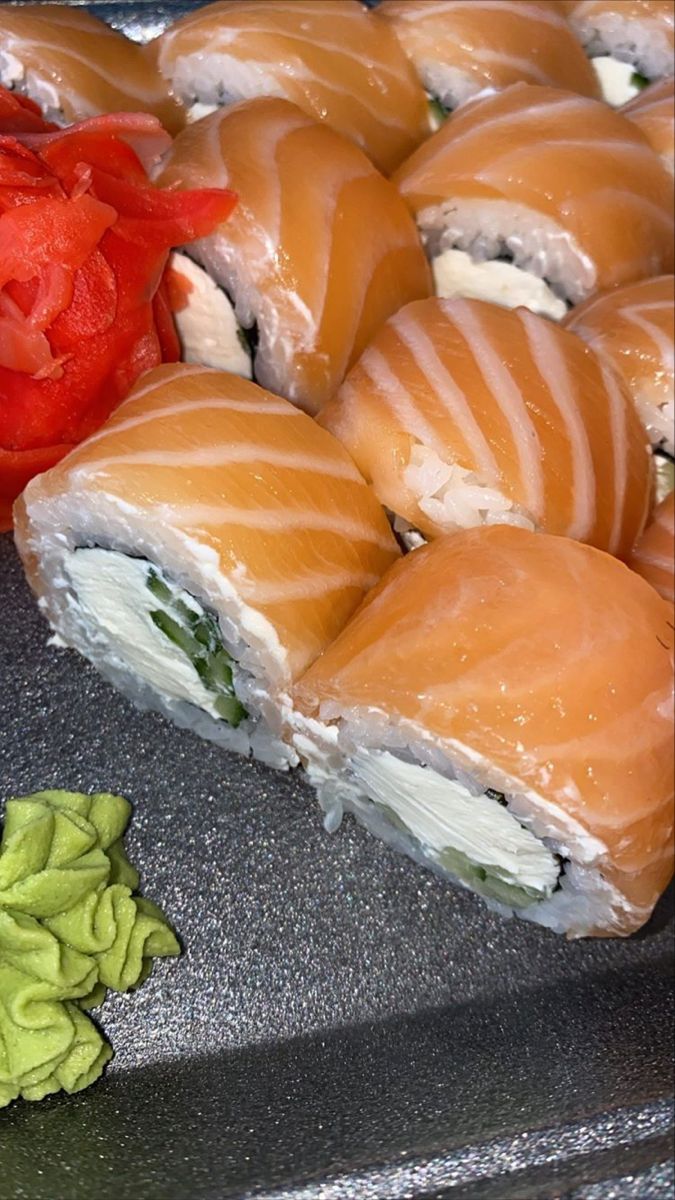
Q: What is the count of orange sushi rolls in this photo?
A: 12